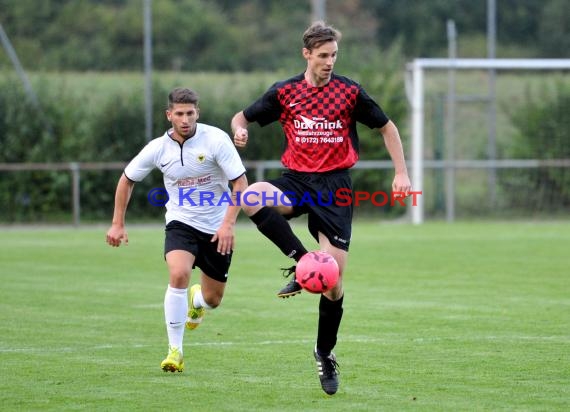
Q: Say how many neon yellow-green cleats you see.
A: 2